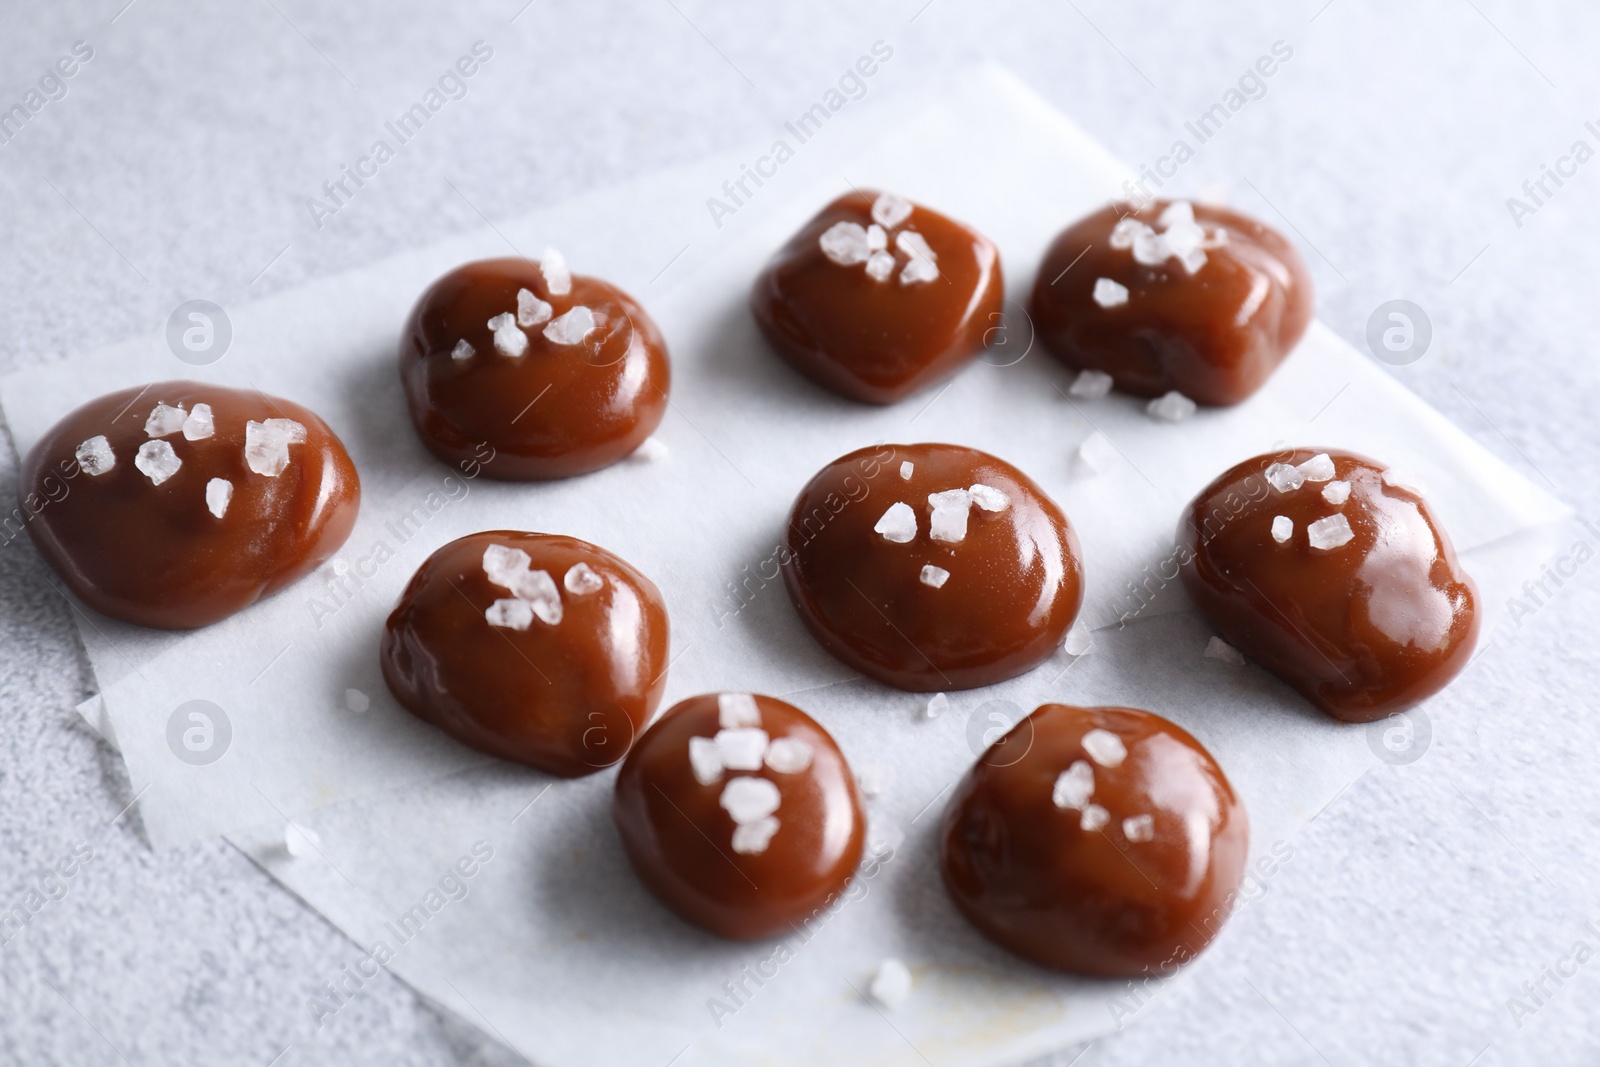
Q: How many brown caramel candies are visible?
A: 9